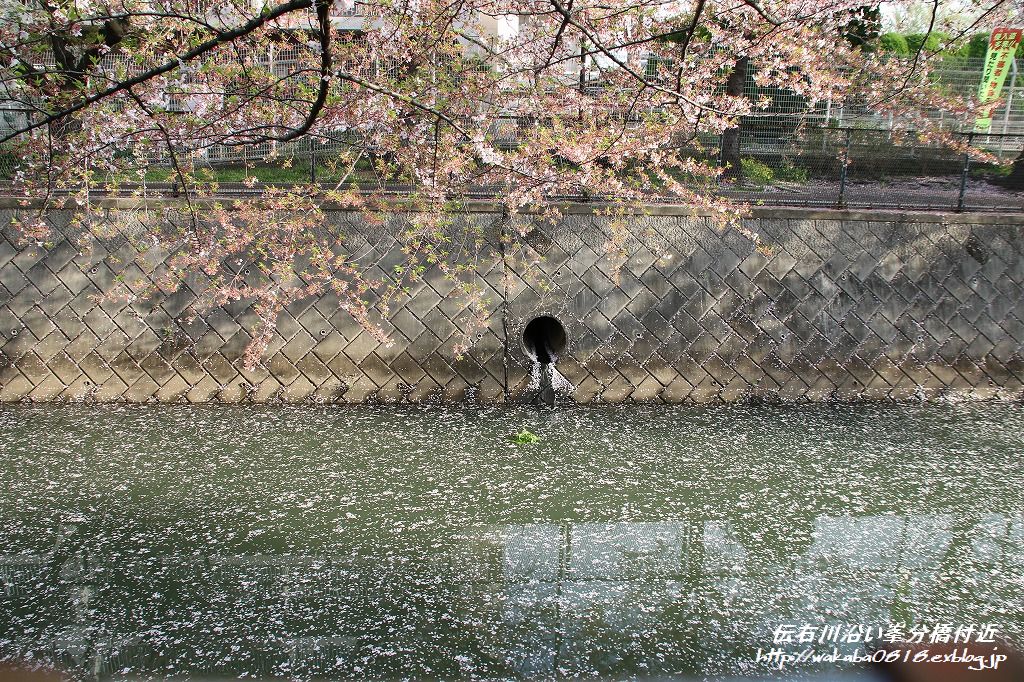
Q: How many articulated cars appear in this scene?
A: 0